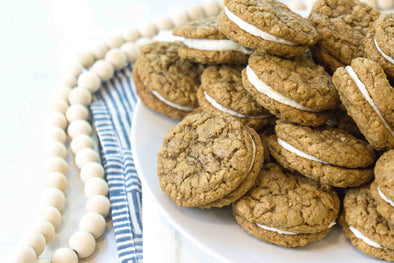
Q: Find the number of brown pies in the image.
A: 13